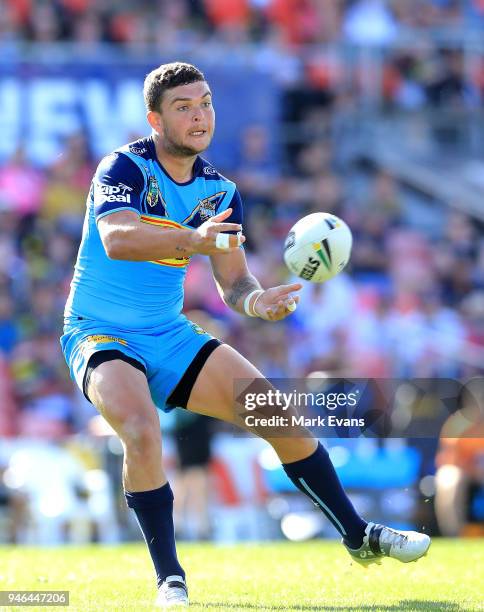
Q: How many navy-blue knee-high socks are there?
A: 2